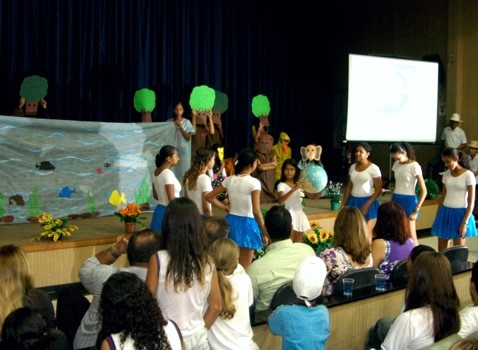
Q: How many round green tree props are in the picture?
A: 5